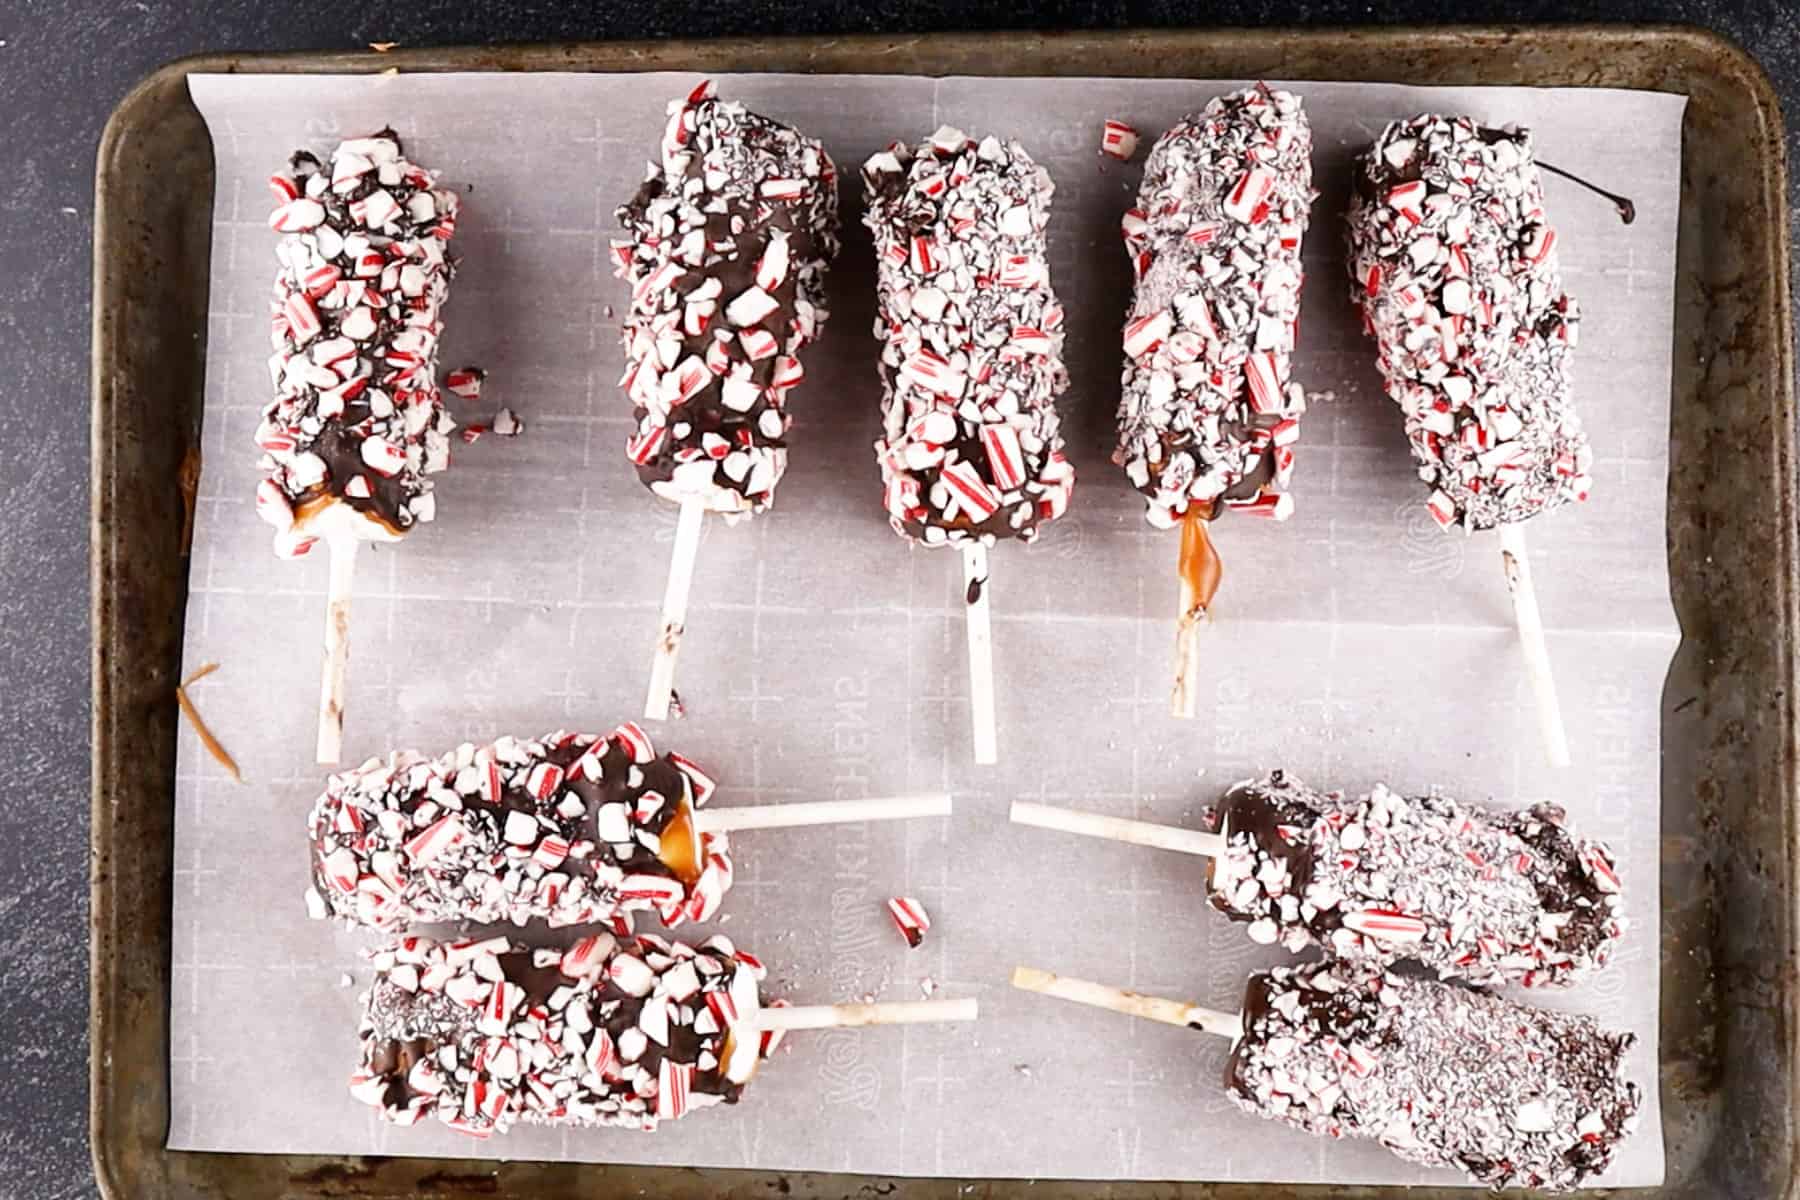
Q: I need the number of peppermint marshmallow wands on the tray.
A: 9